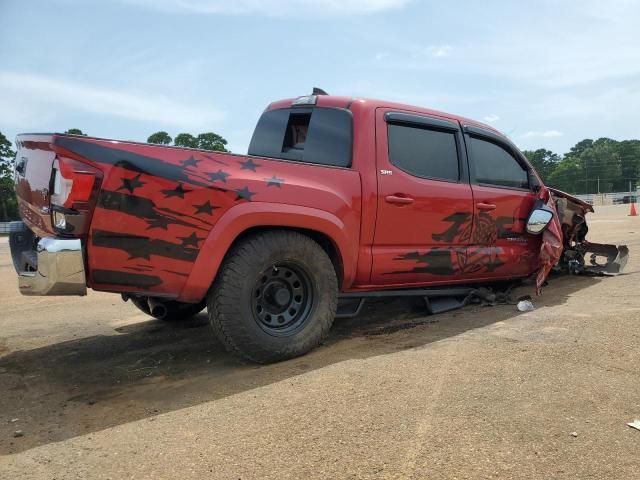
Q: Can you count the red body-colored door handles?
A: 2